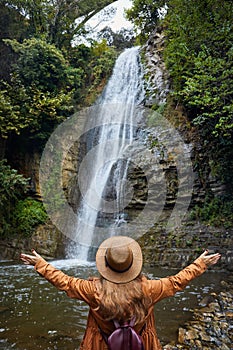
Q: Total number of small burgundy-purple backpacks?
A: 1